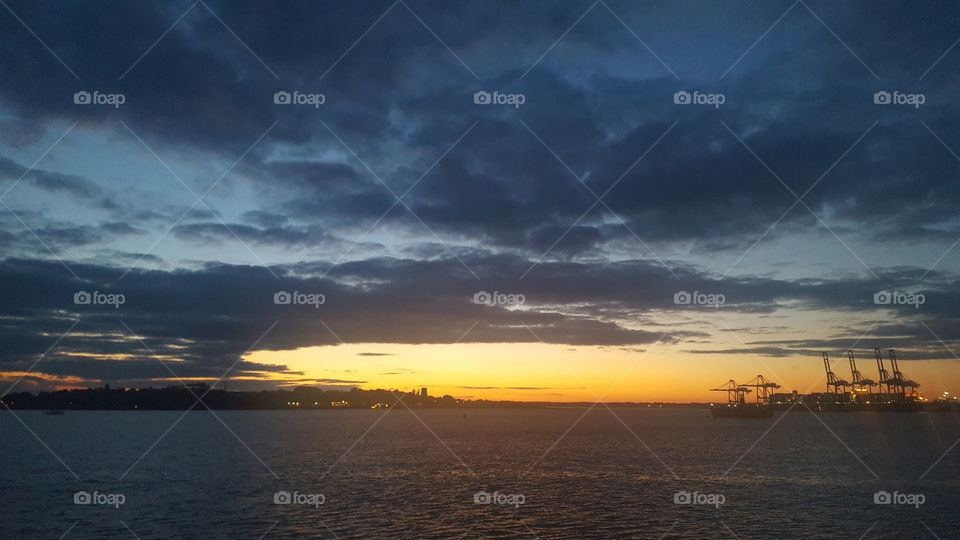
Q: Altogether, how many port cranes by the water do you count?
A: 6